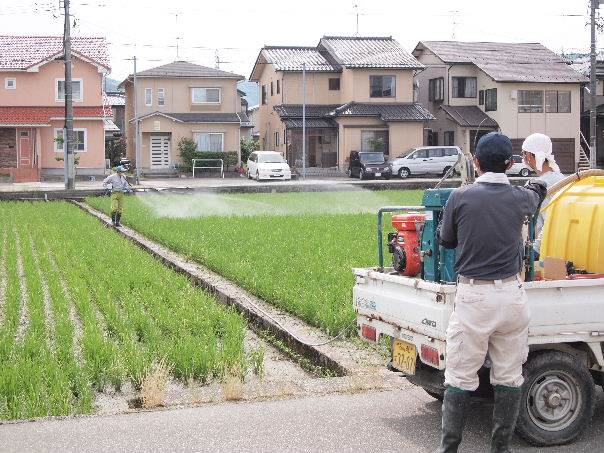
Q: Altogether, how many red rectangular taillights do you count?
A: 2